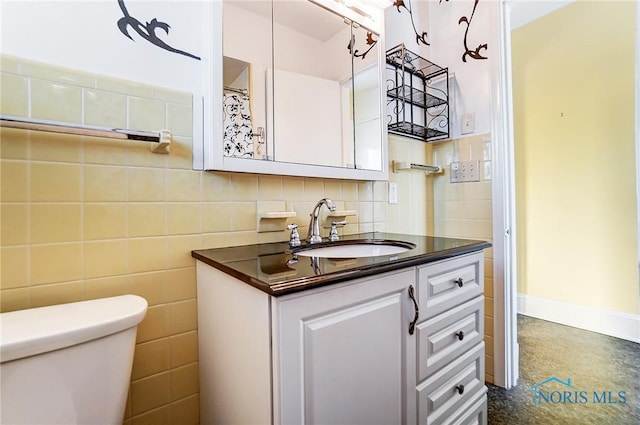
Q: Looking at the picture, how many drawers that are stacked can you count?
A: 4